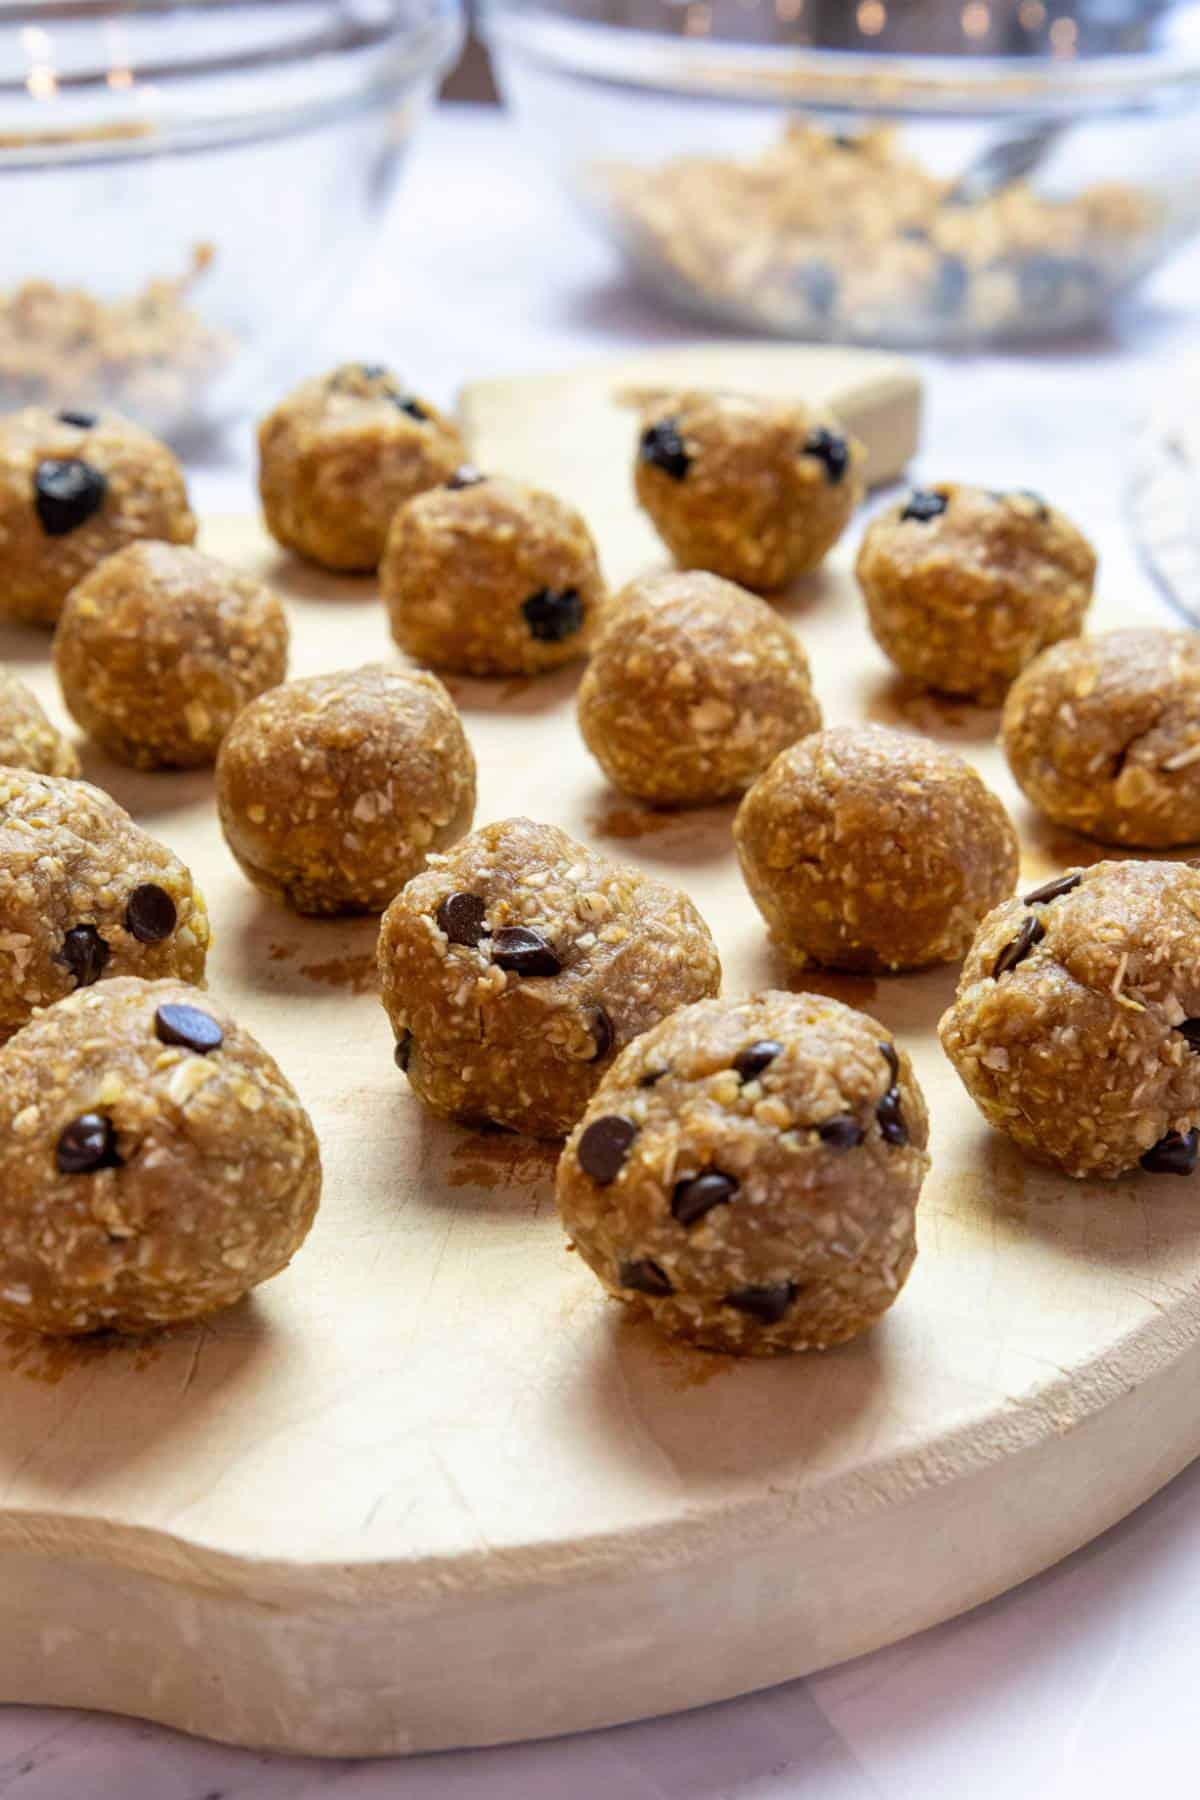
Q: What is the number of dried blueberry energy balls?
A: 5